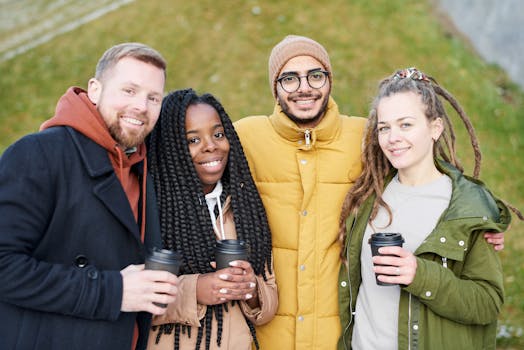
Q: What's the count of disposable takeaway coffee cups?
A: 3